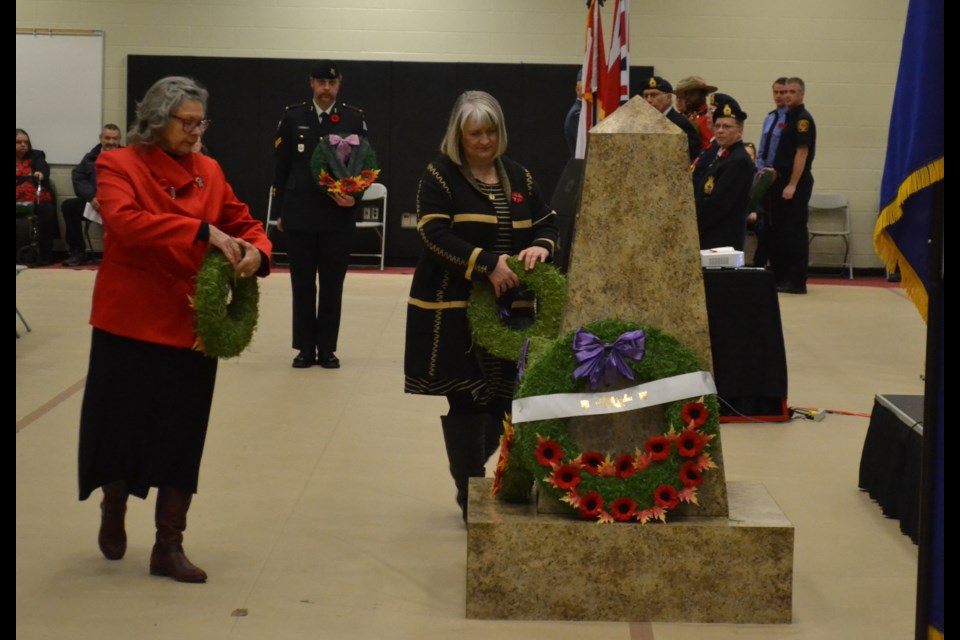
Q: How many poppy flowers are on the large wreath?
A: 11